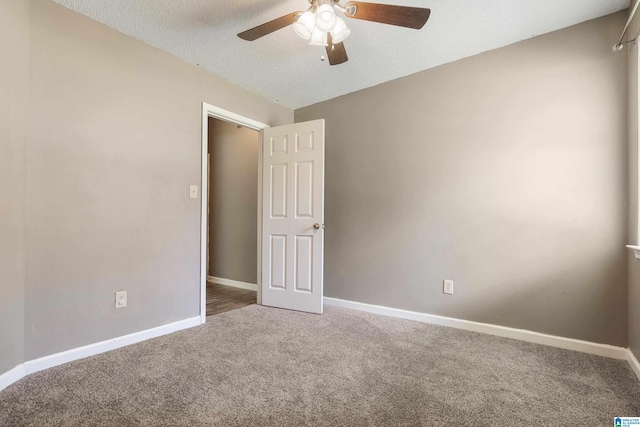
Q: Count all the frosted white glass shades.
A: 4